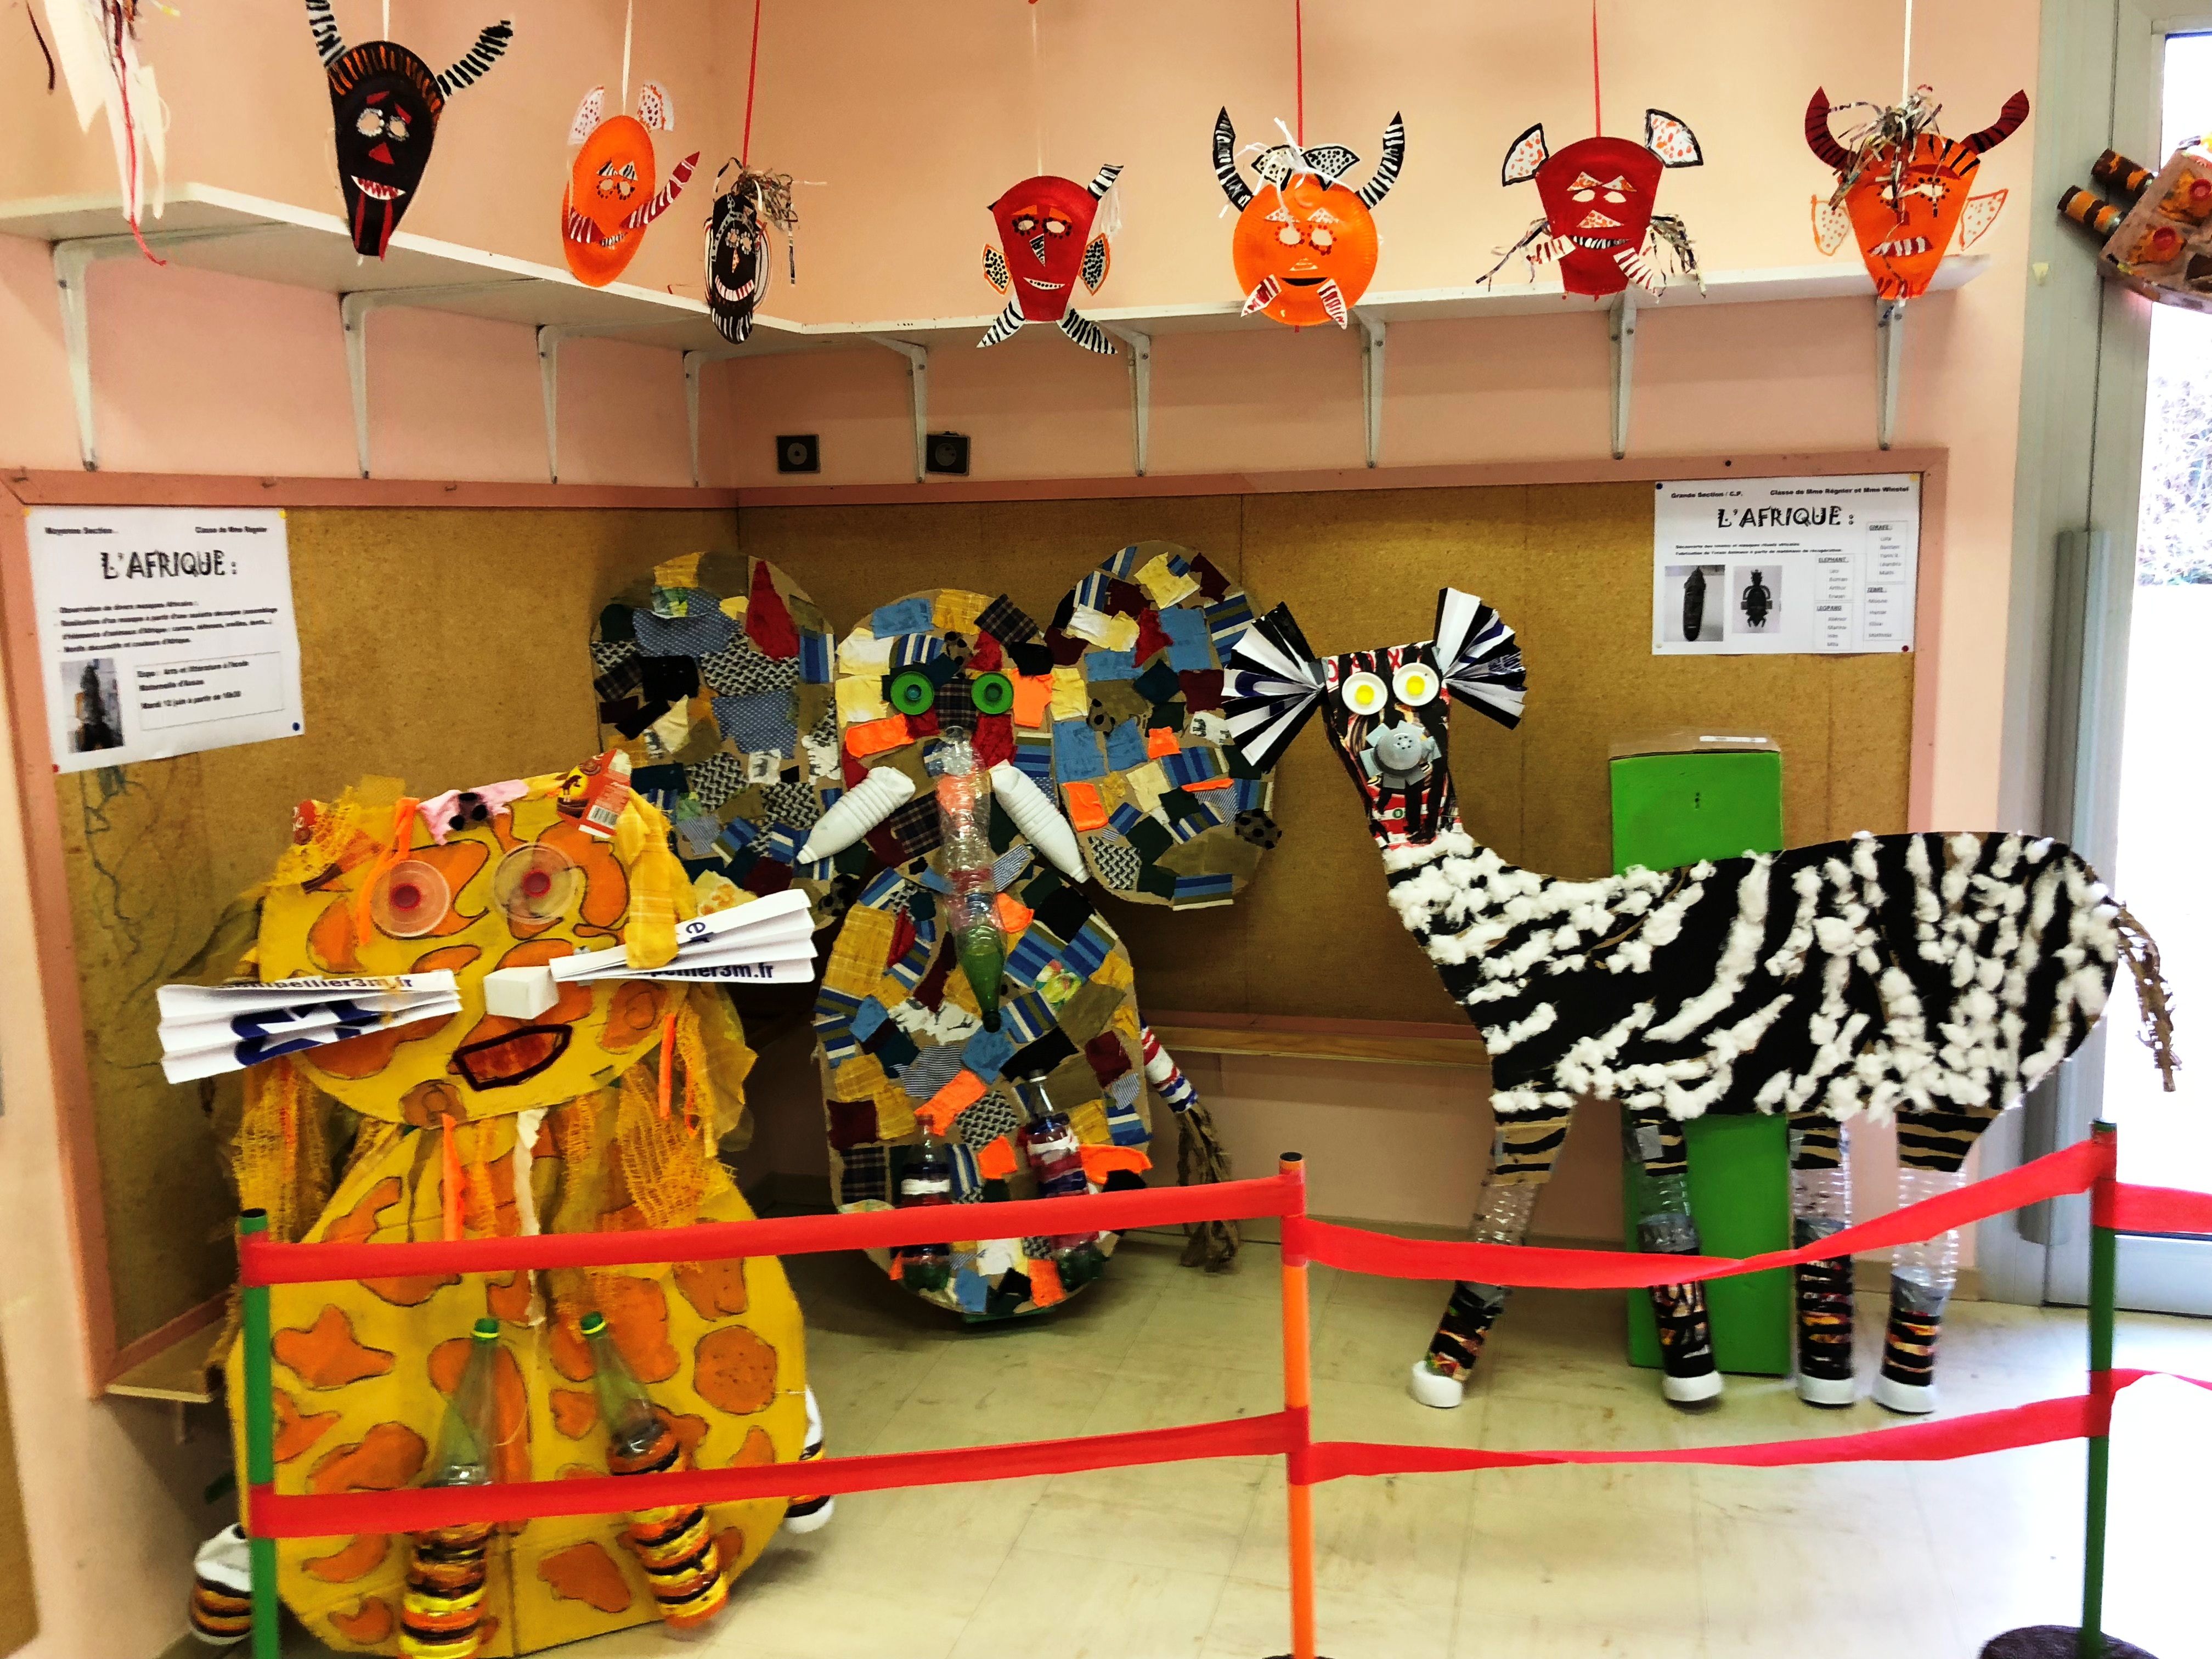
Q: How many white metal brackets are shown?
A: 9